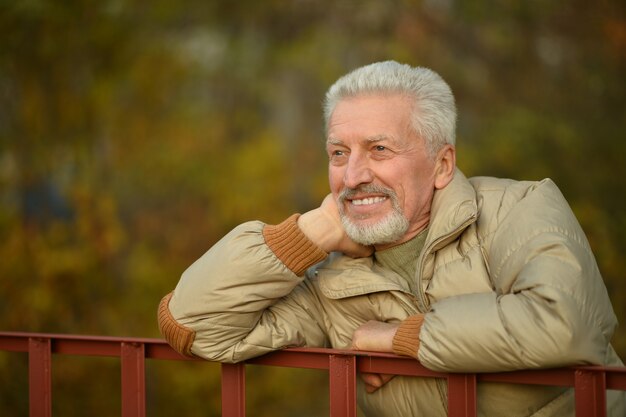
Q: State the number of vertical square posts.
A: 6